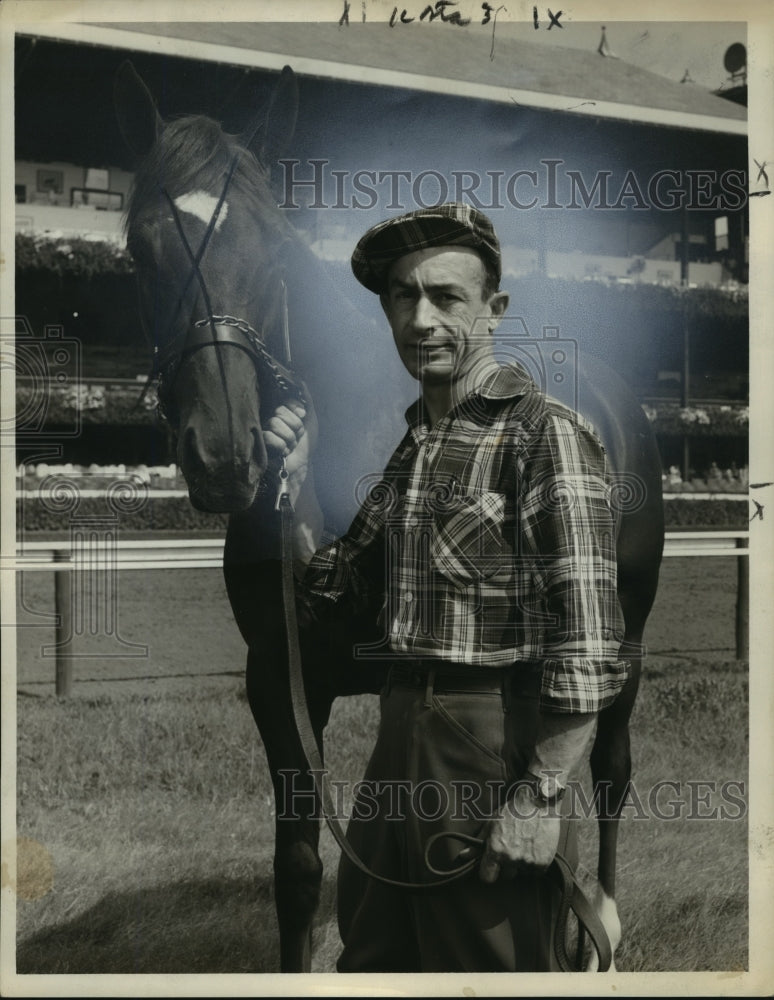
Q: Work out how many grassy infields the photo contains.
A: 1